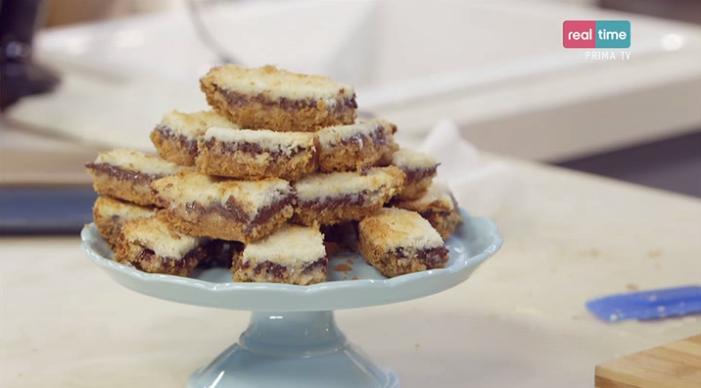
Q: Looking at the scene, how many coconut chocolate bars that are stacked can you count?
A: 13